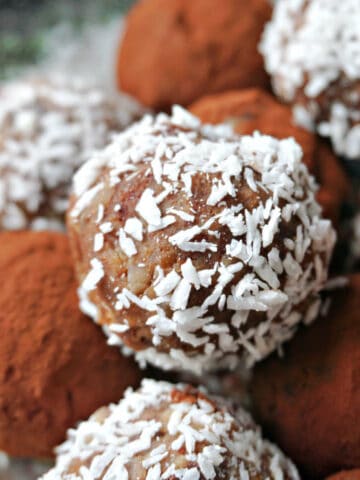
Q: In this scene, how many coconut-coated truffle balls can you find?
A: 4